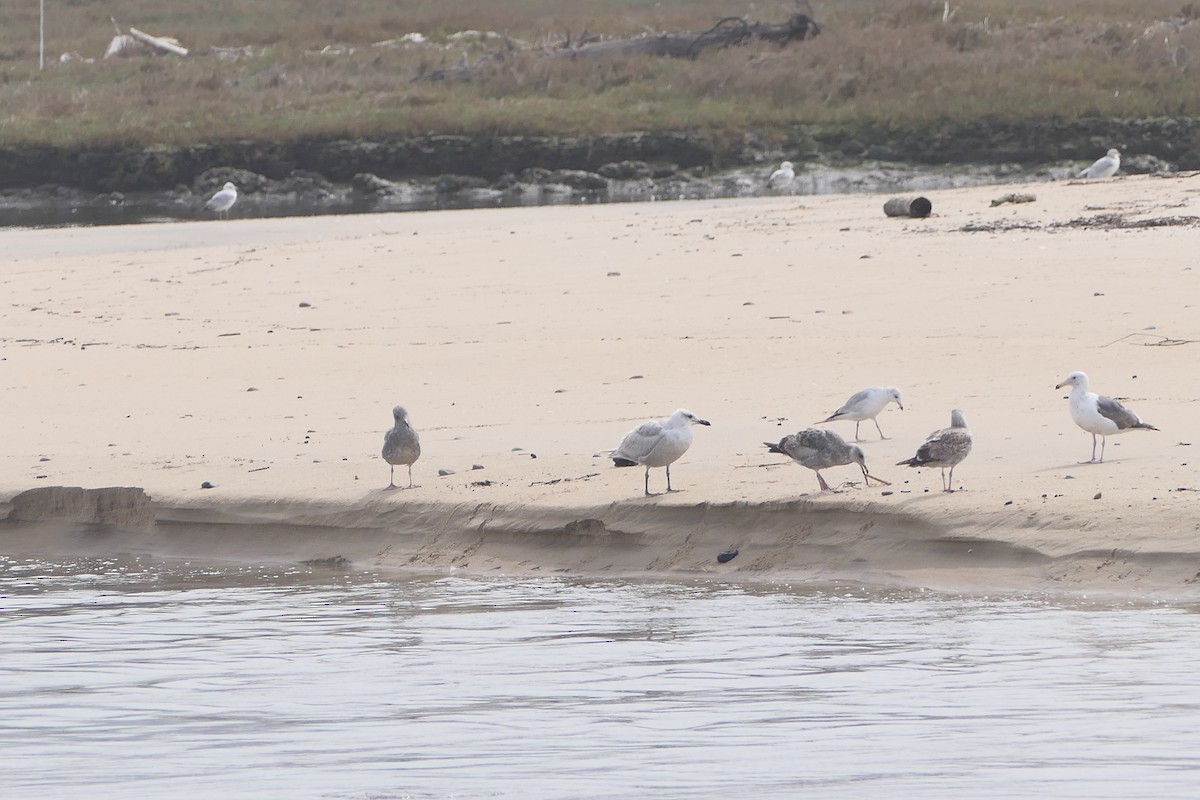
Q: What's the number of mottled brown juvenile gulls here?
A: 3